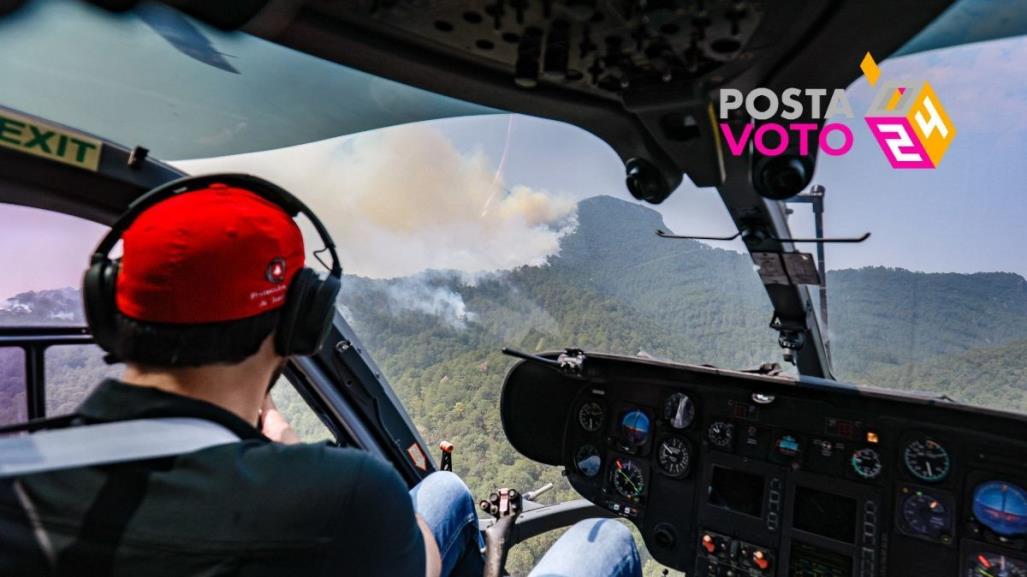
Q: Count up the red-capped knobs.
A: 2